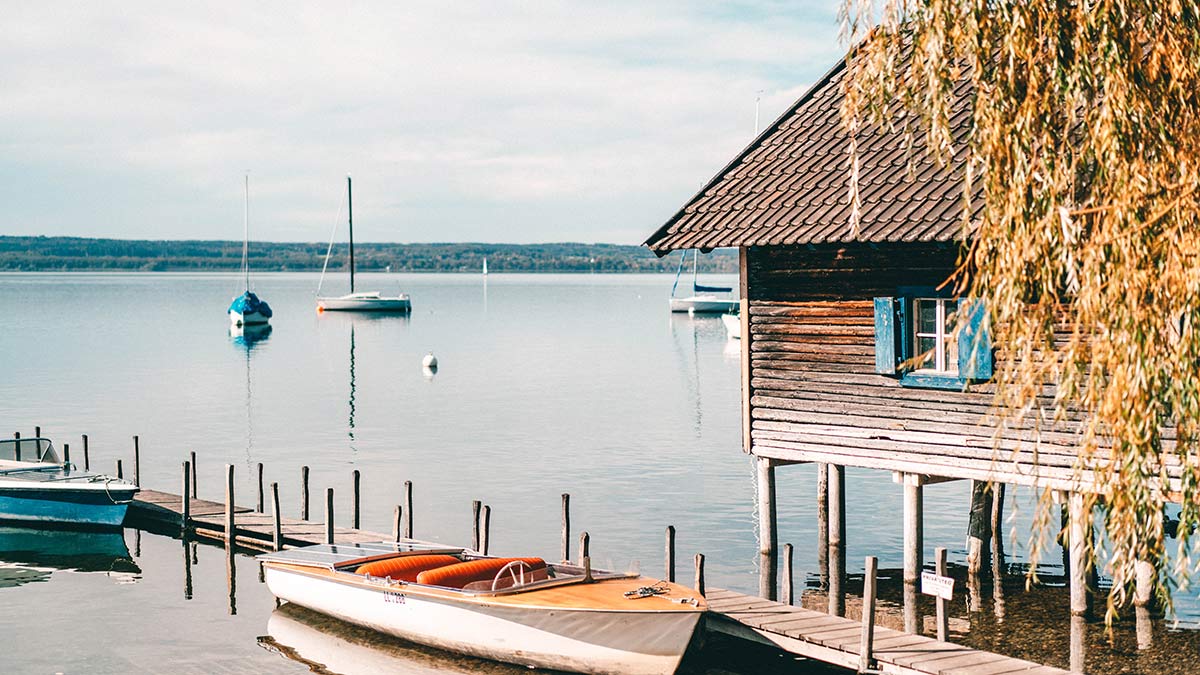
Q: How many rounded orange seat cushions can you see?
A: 2